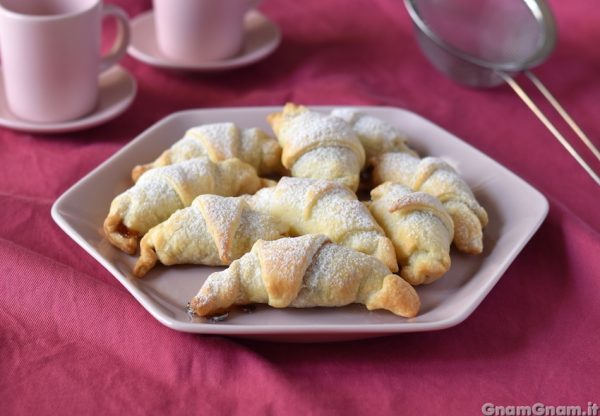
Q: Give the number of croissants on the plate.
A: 9